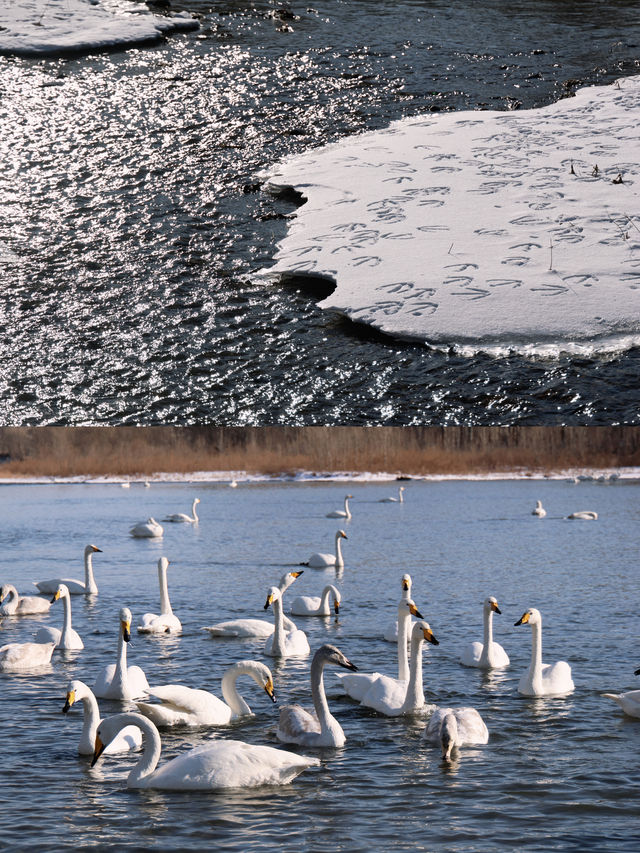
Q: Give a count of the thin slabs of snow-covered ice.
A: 2